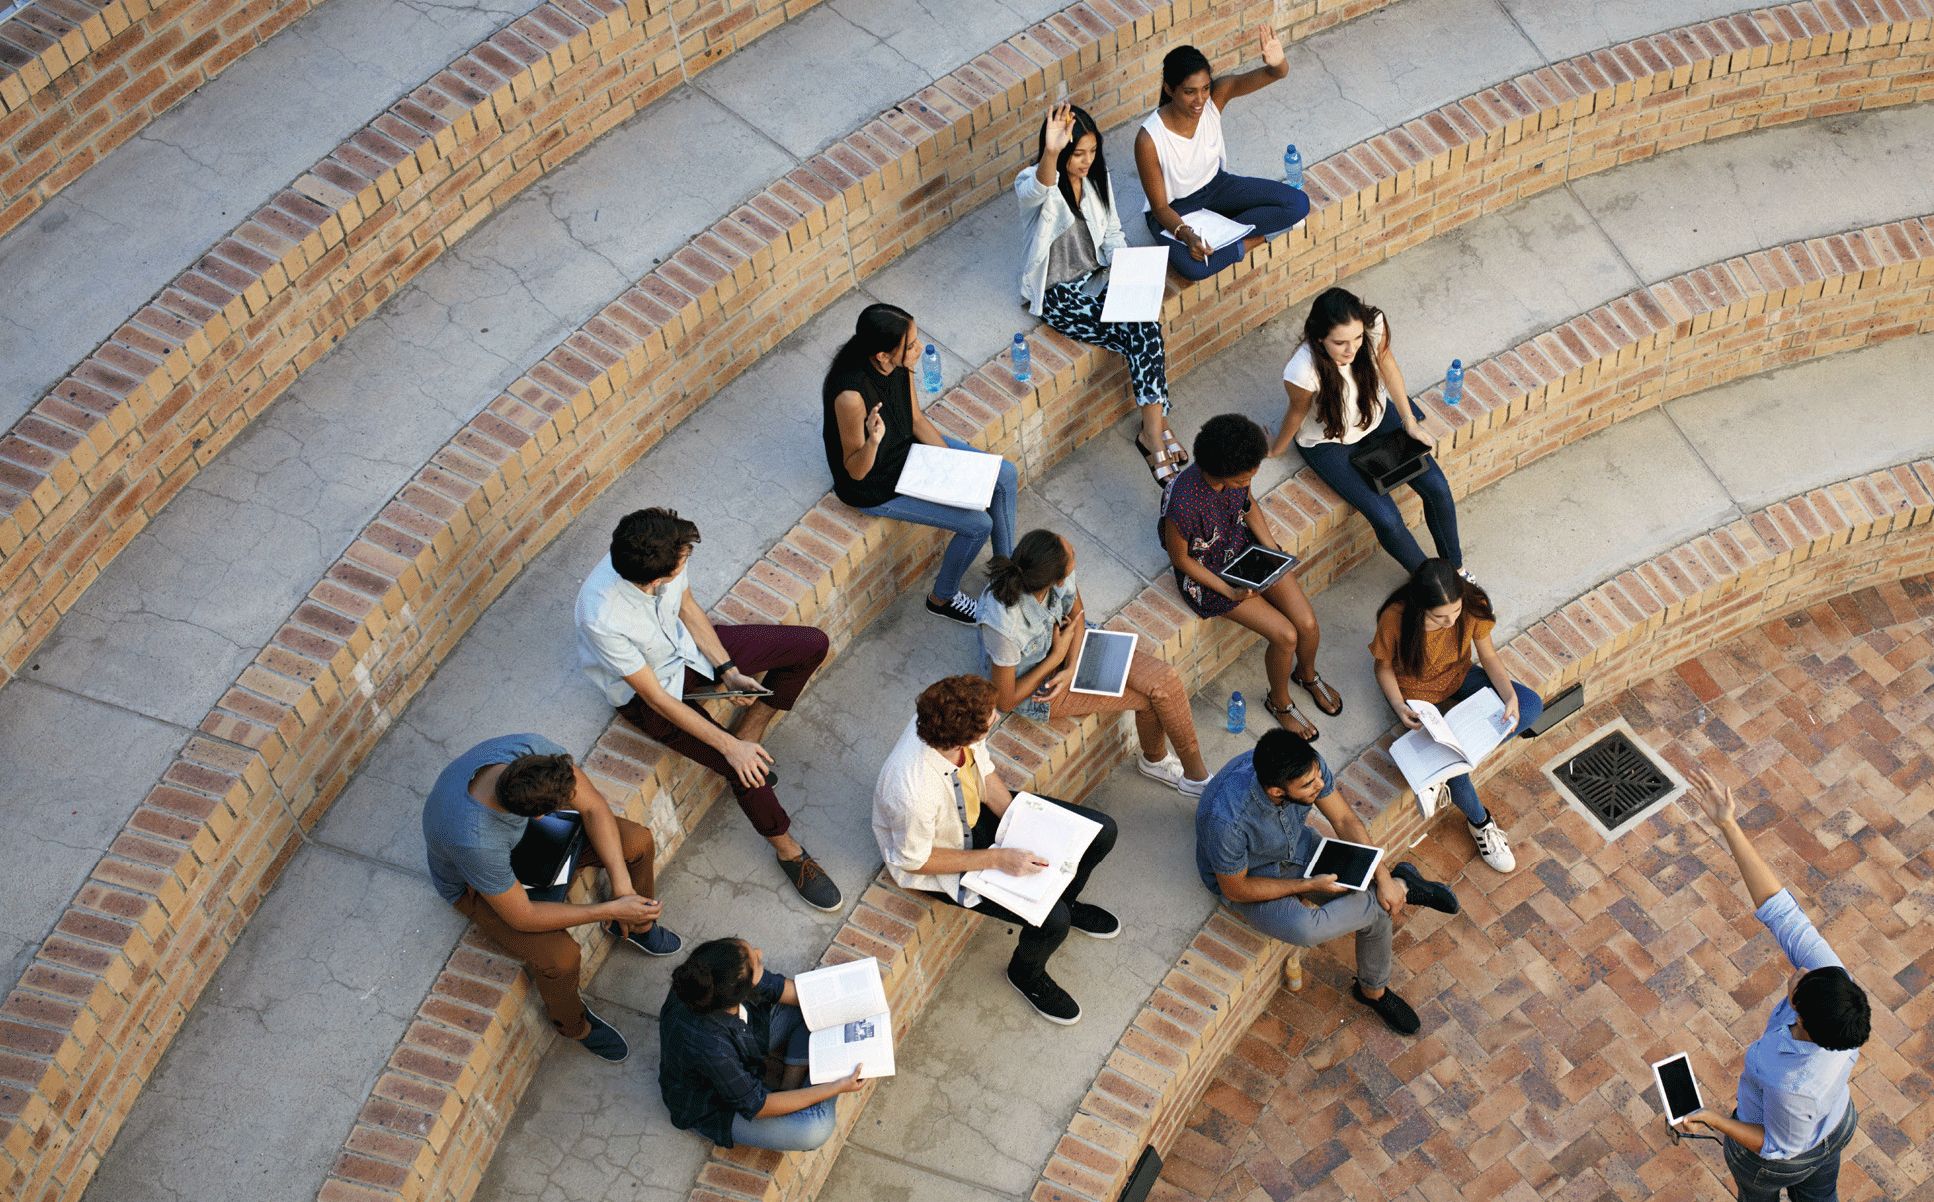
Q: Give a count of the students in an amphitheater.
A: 12